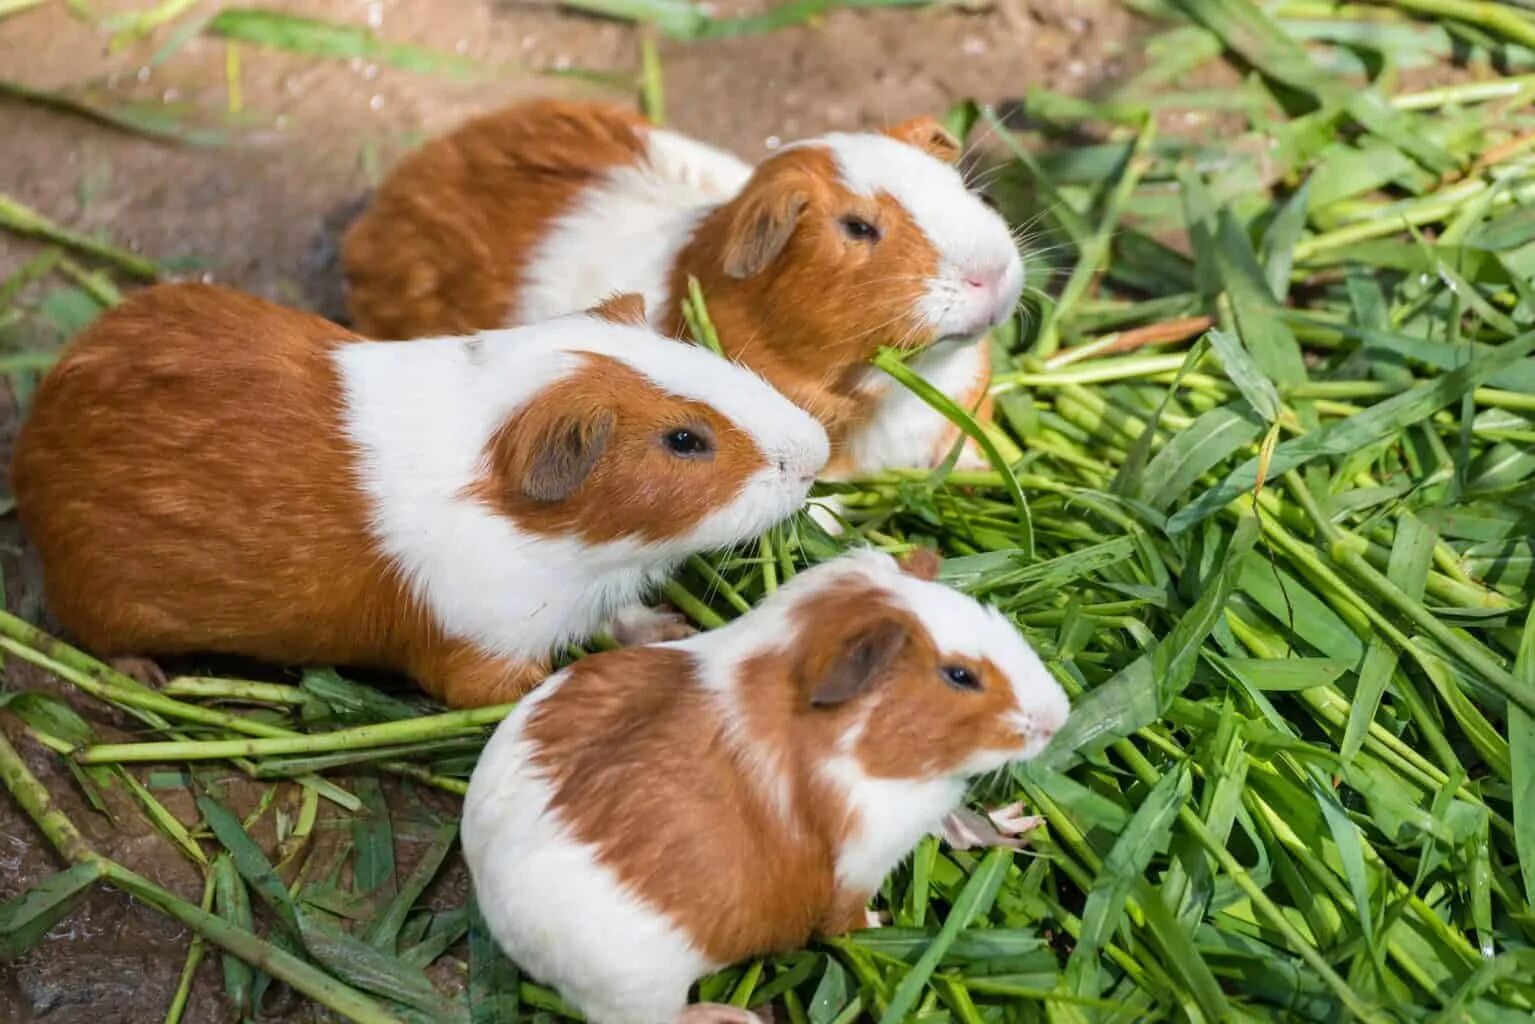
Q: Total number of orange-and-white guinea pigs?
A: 3